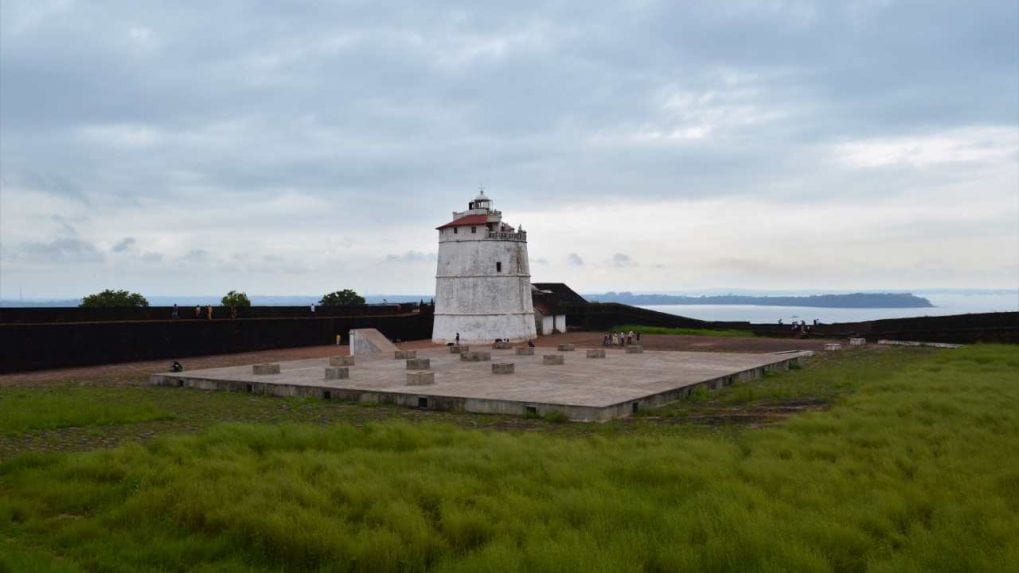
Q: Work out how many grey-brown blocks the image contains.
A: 15